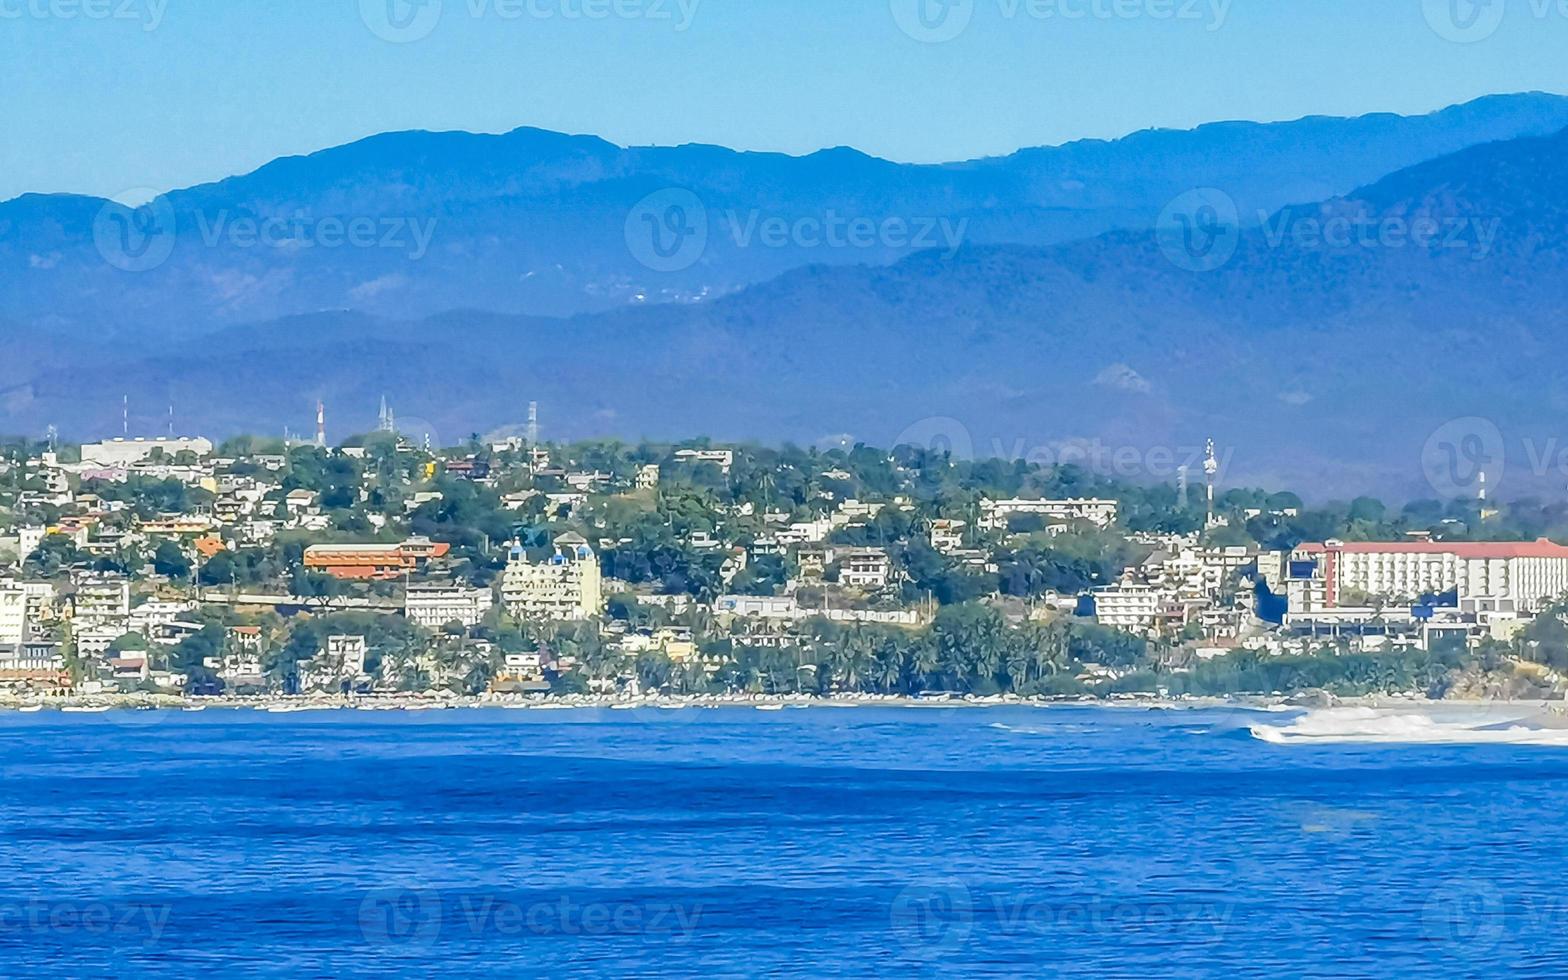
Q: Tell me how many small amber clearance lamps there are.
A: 0